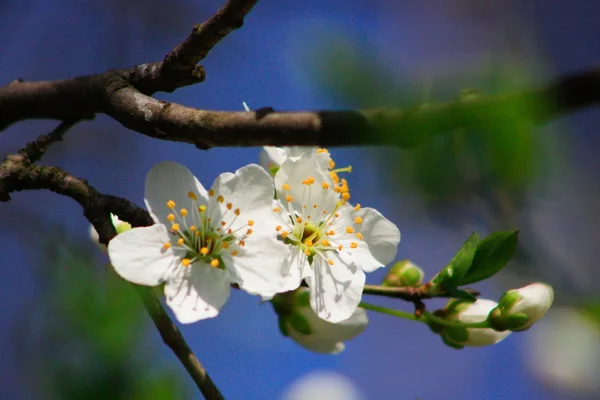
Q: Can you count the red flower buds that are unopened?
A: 0